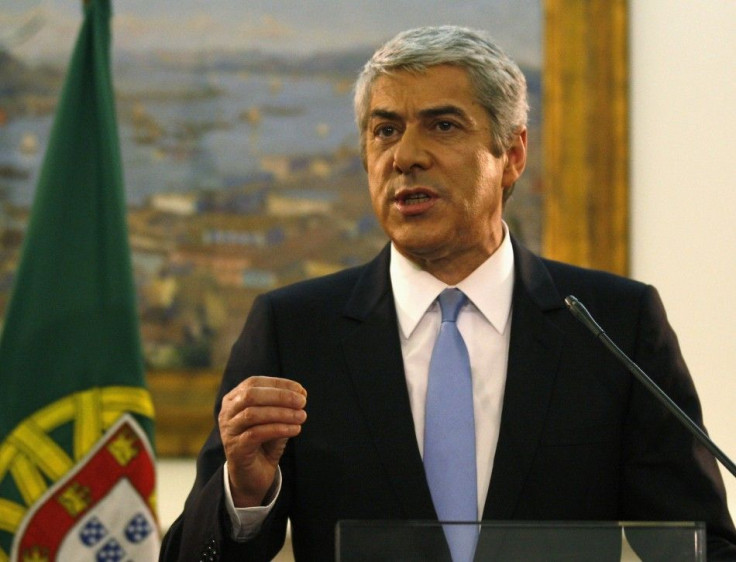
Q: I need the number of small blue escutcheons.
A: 3